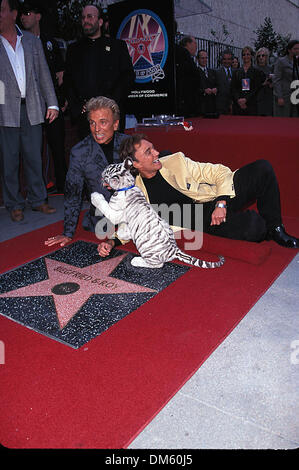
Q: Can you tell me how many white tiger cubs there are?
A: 1